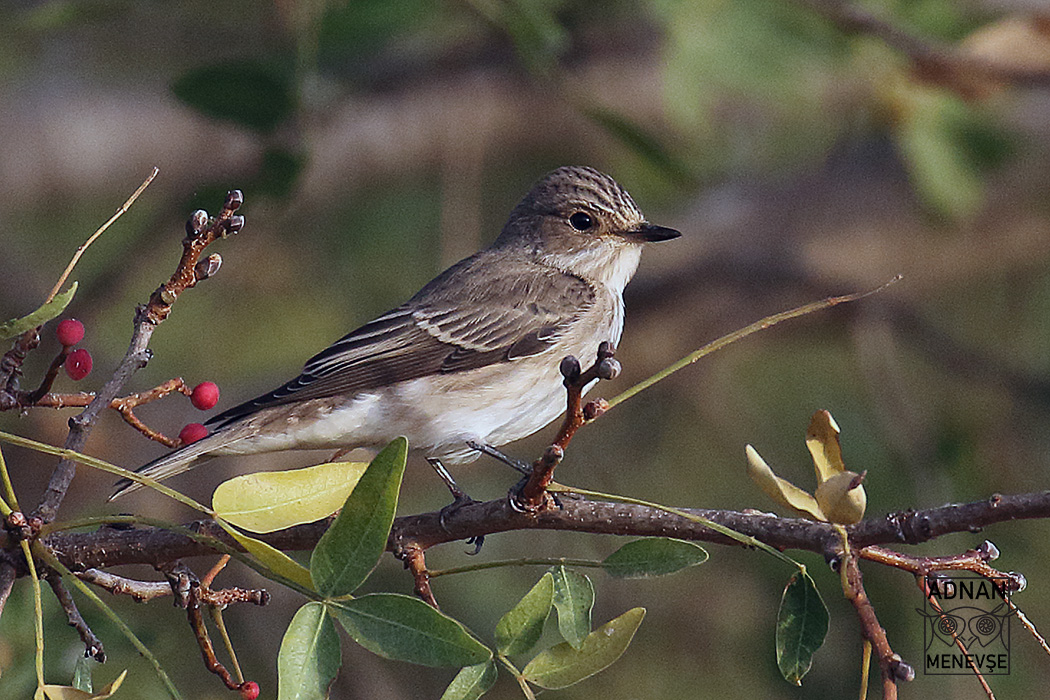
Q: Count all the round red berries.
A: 5